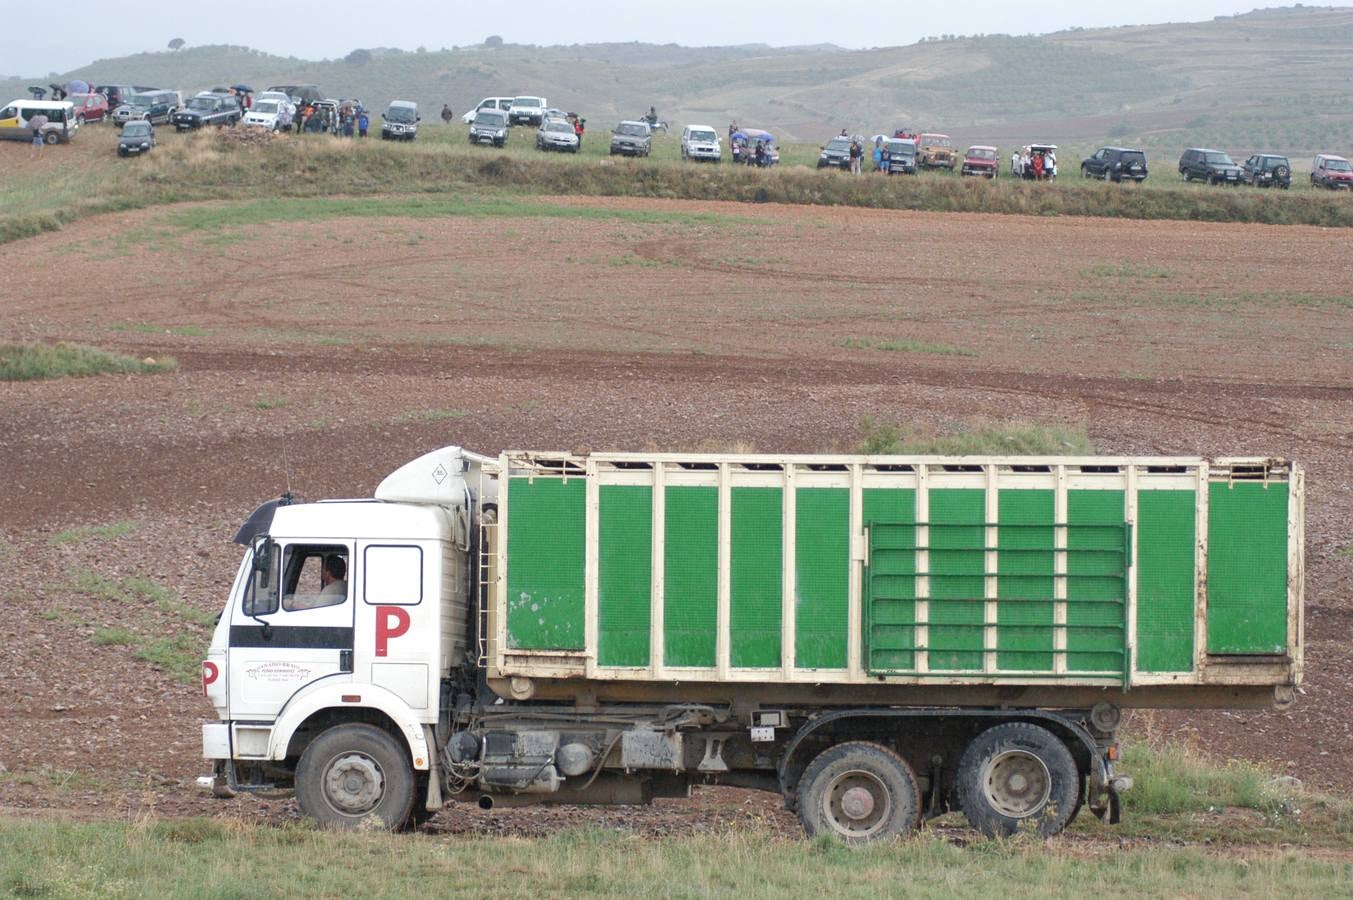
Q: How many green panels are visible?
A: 11